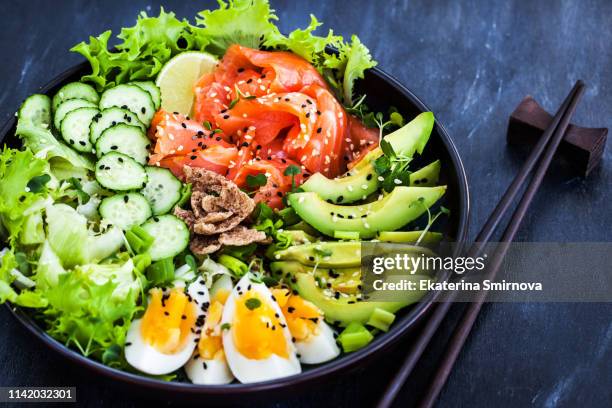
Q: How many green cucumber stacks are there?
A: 12